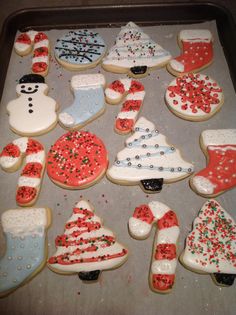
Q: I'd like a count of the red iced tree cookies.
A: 1